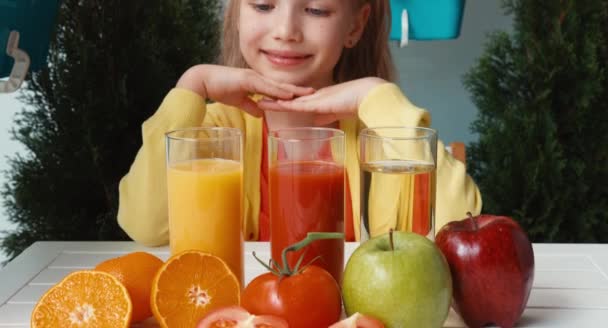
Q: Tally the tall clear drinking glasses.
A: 3